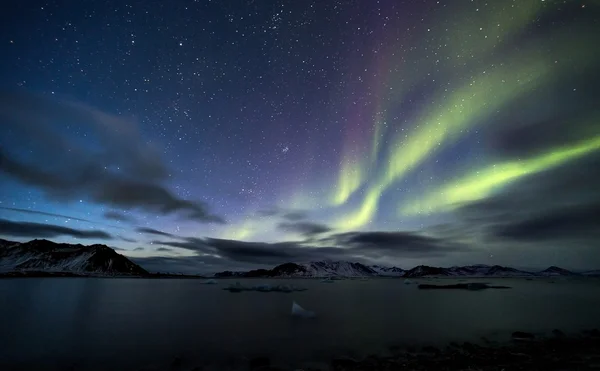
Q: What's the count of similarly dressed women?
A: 0